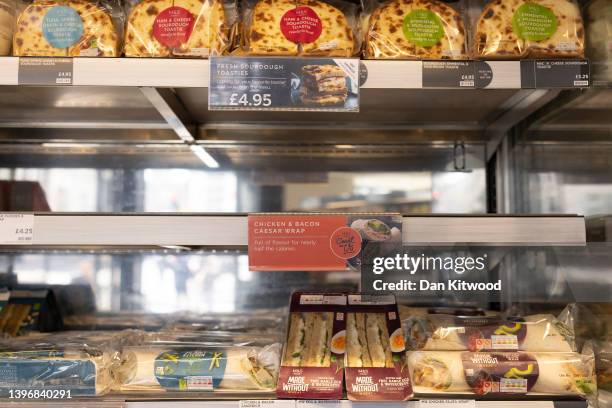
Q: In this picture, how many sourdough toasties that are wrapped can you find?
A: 5